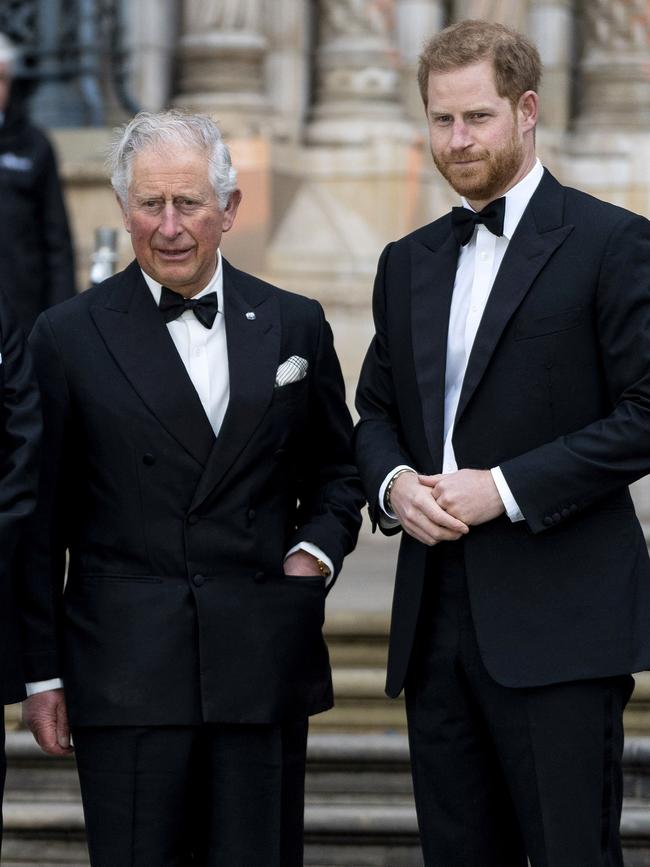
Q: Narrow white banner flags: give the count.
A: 0